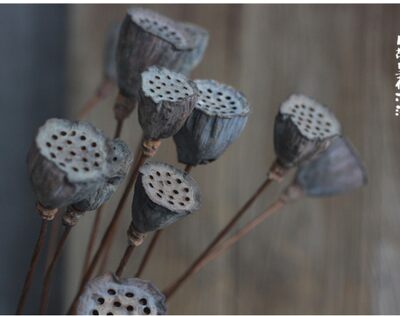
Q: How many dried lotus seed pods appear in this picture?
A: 11